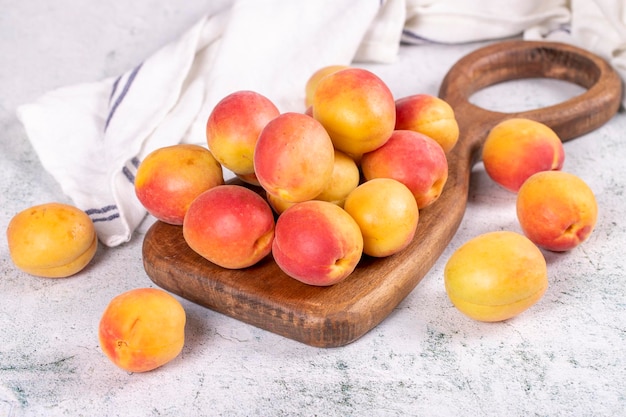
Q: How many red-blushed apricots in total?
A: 11